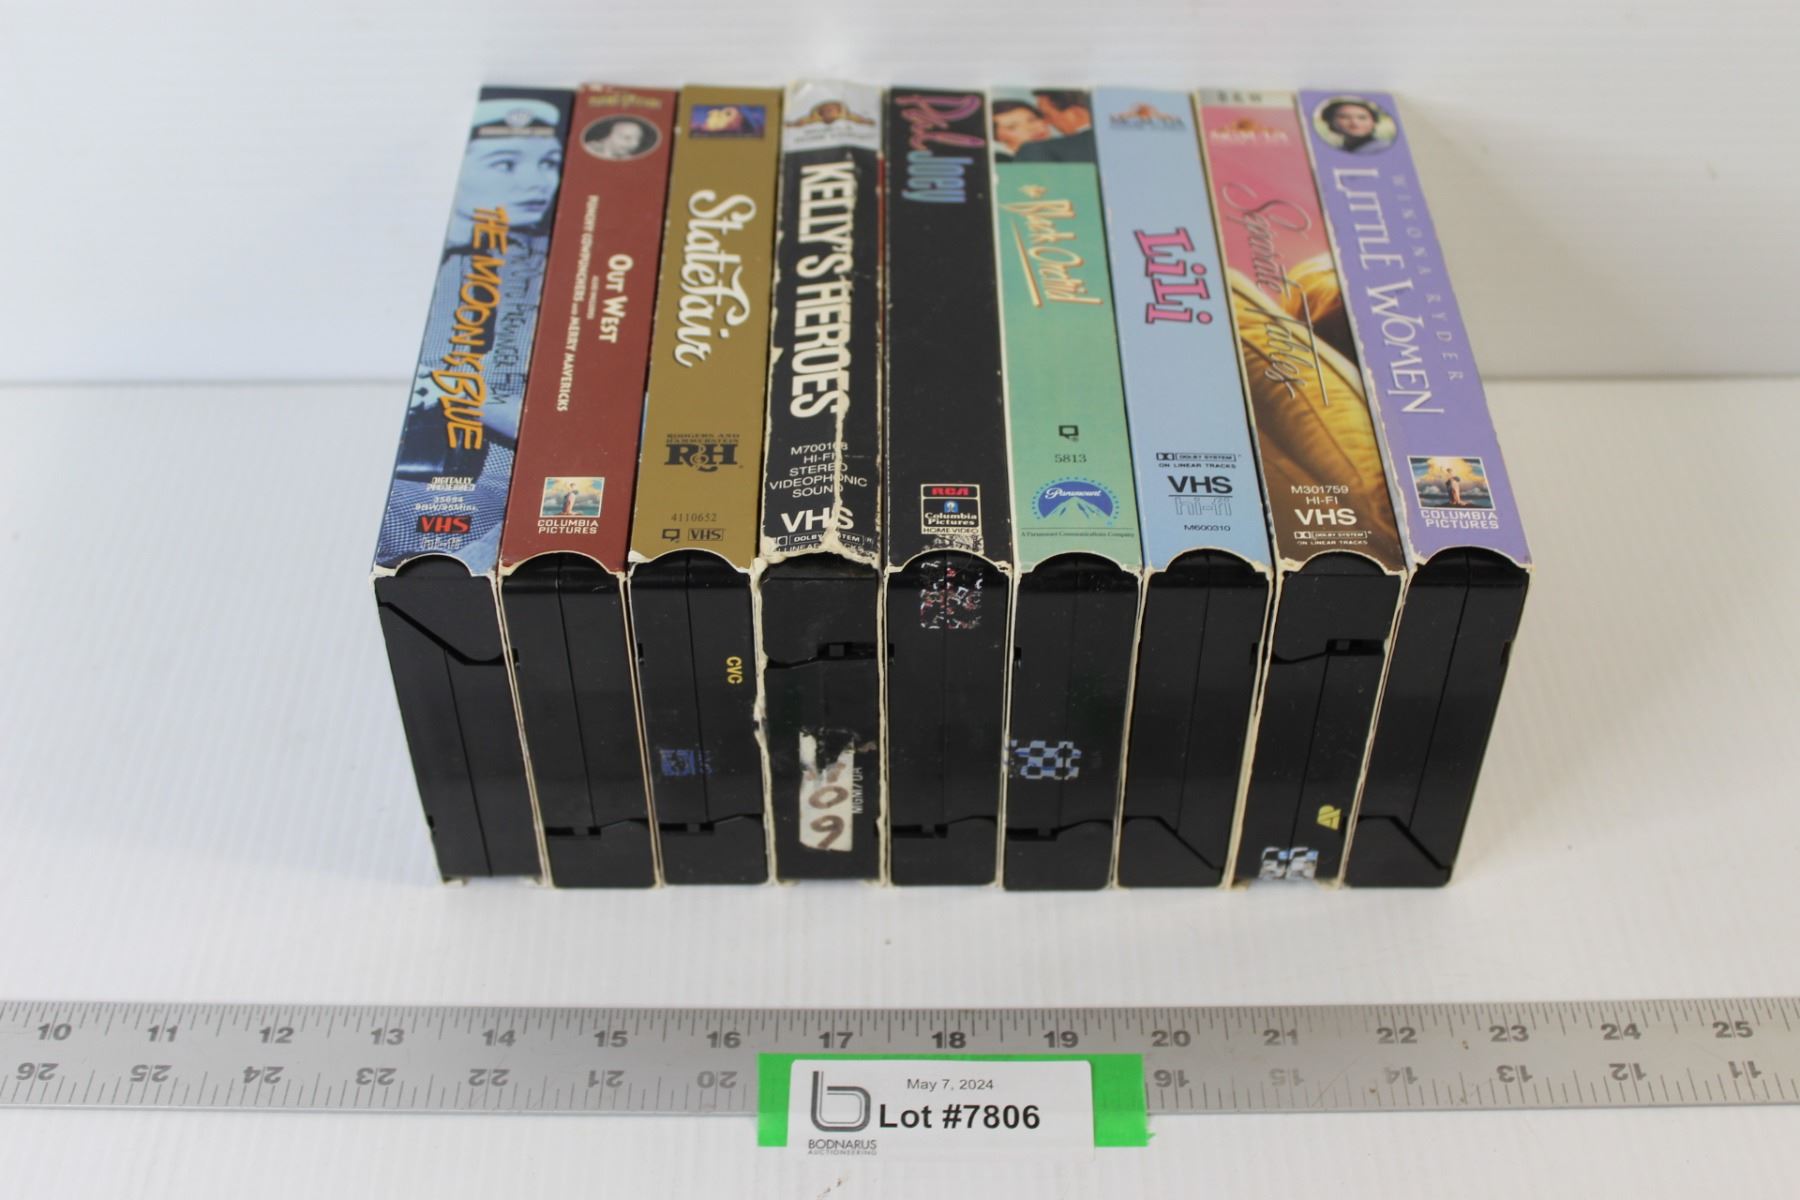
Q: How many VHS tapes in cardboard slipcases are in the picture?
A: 9